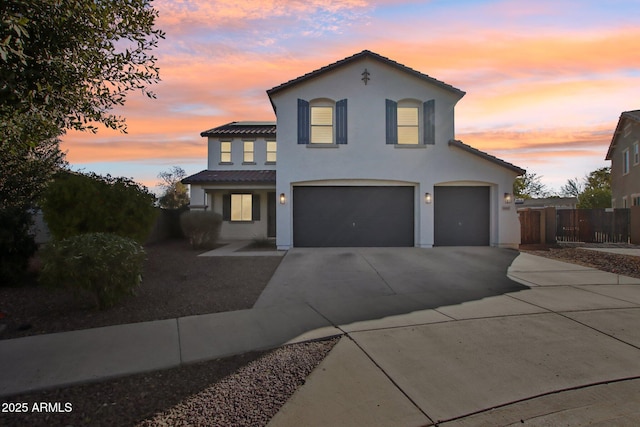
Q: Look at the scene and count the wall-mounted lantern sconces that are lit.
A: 3